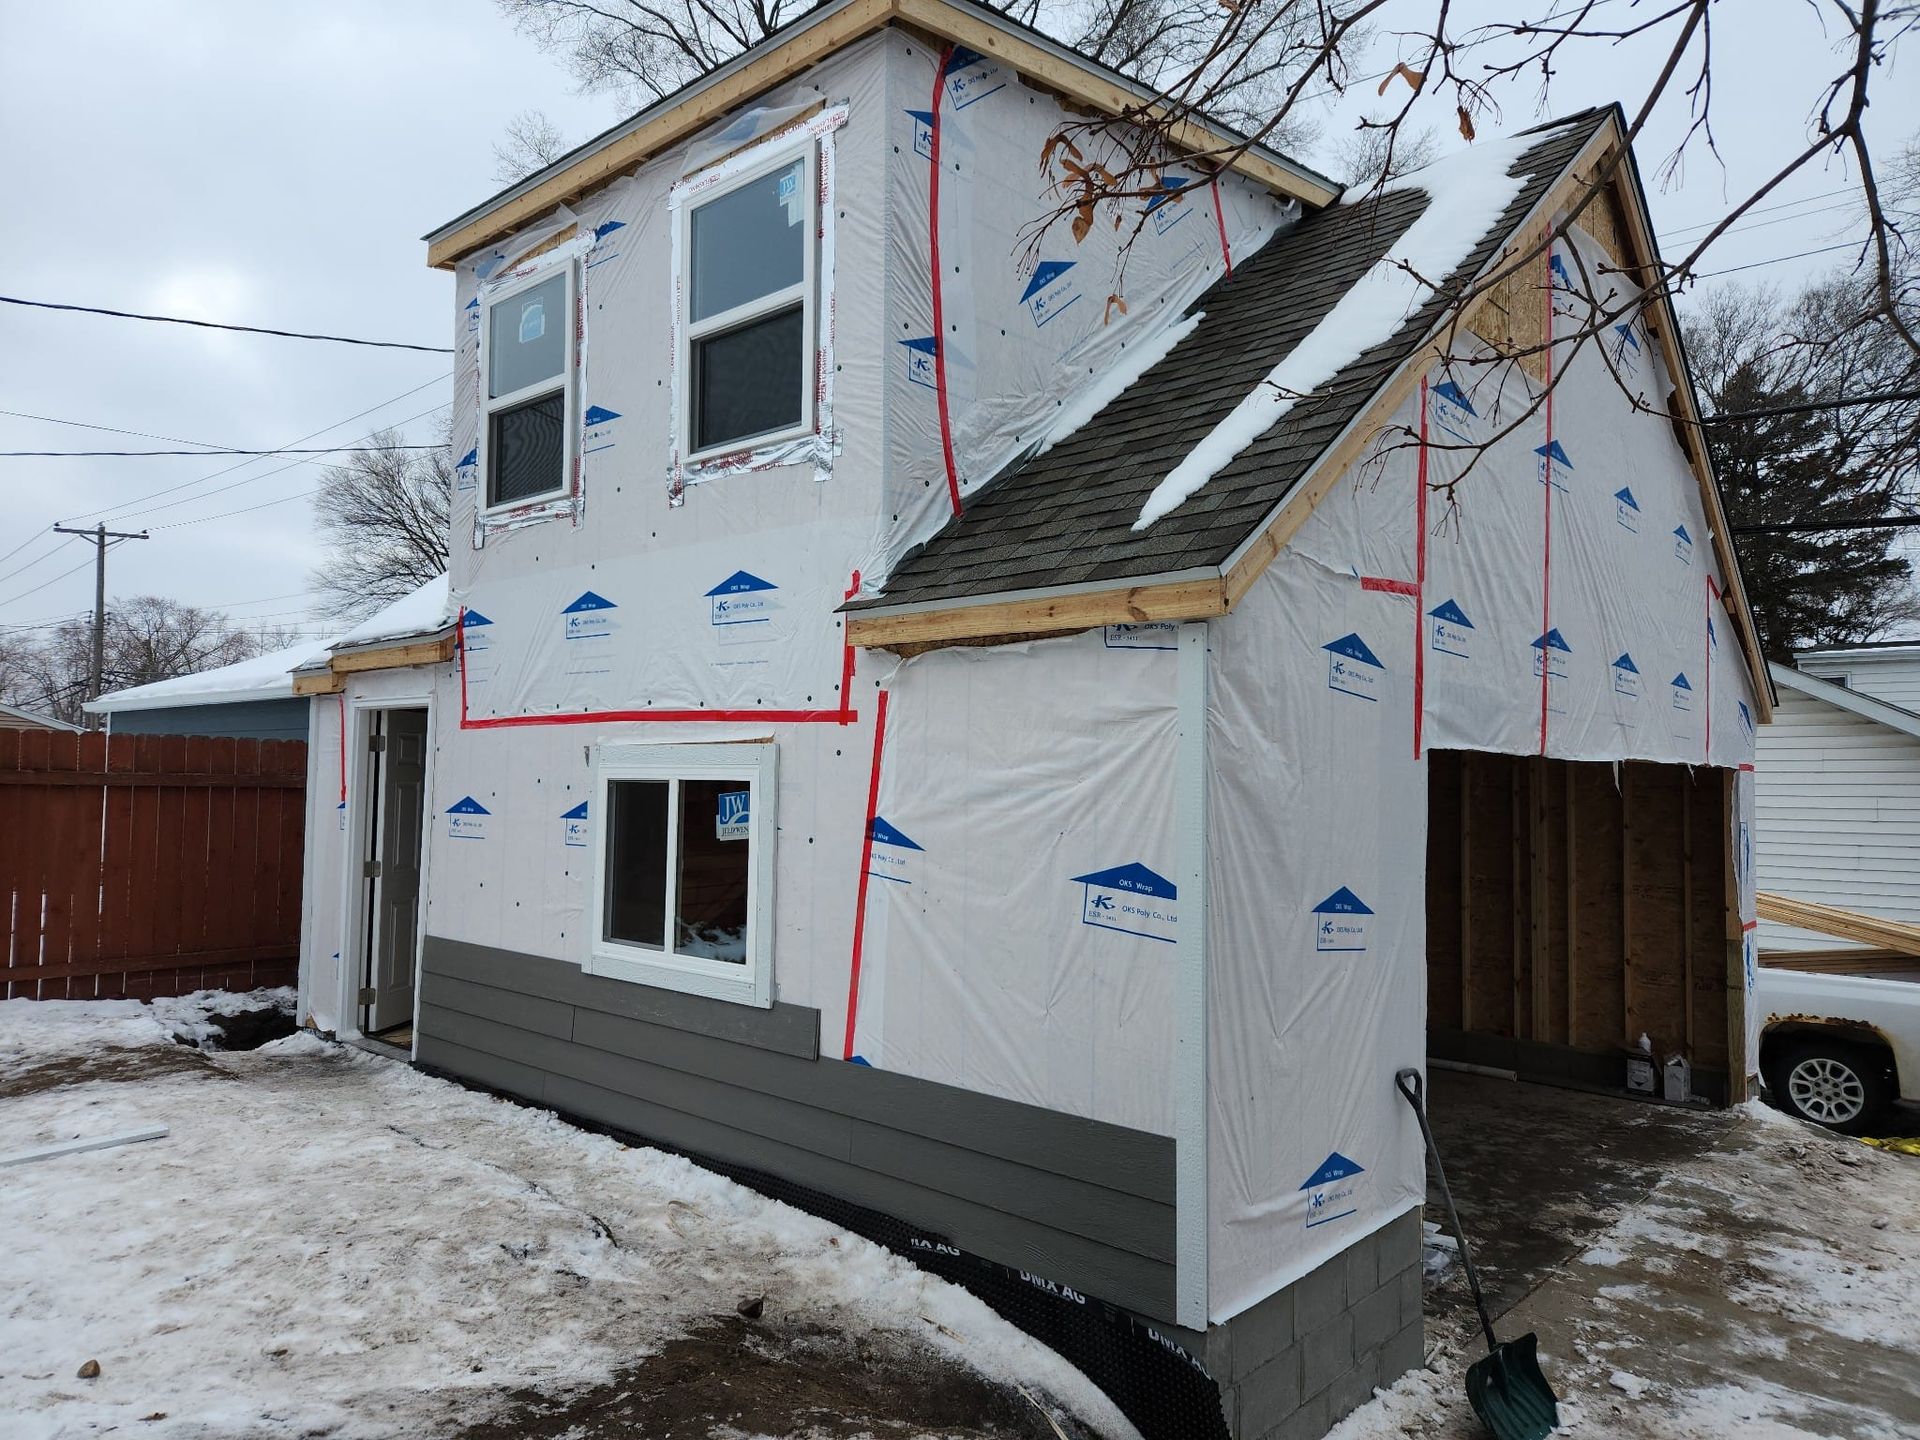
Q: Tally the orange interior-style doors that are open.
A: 0